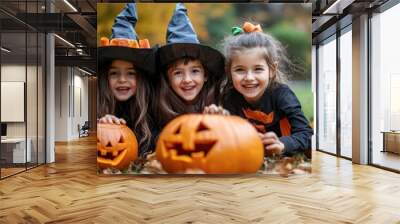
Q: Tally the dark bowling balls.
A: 0